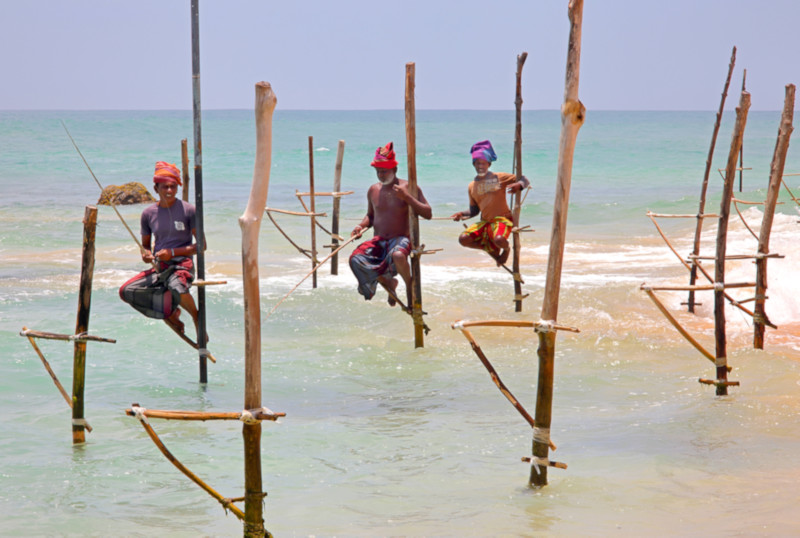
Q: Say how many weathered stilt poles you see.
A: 13